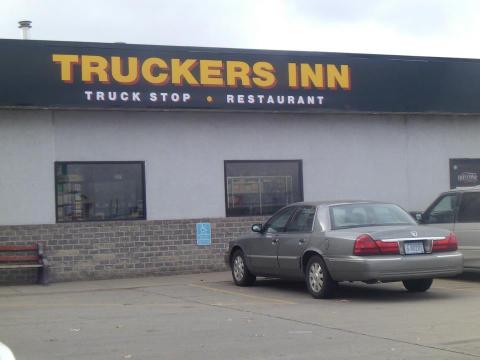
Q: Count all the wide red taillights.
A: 2